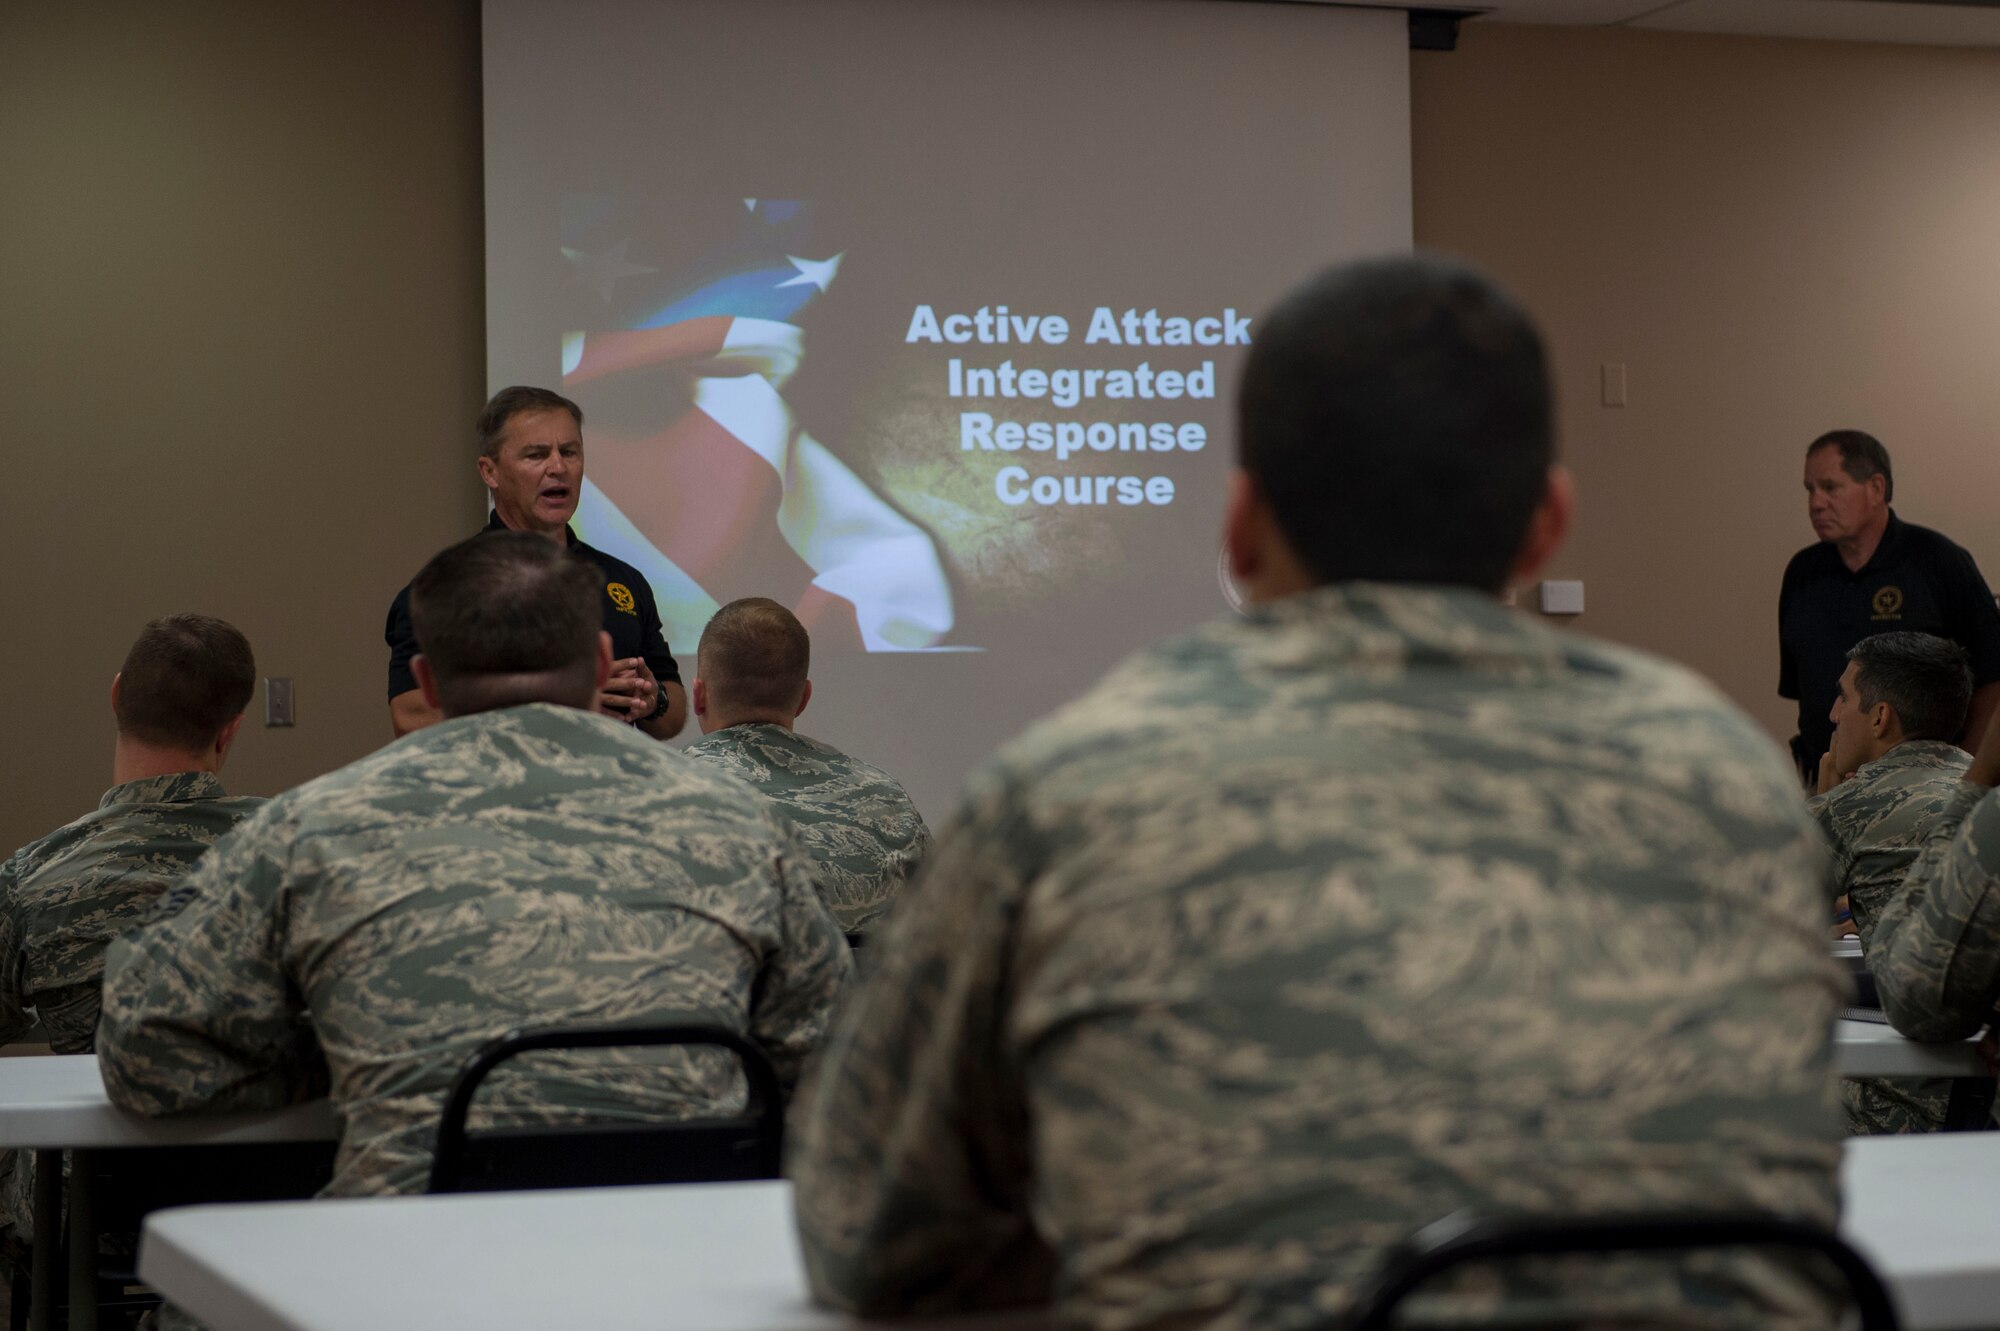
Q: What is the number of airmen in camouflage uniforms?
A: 6